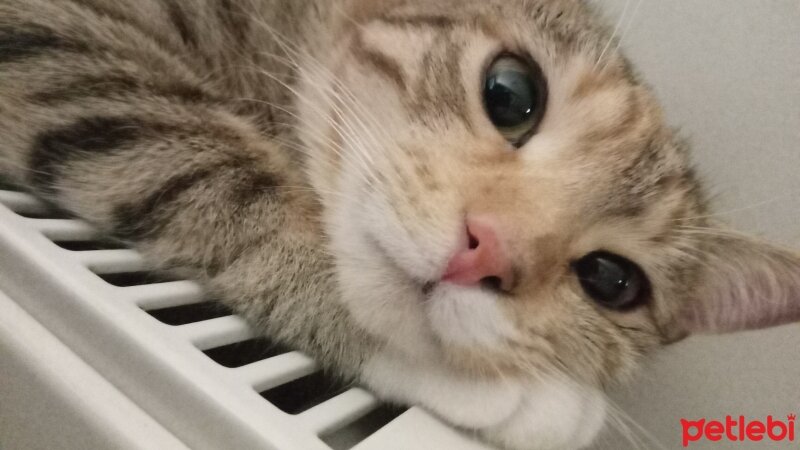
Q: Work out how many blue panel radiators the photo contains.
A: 0